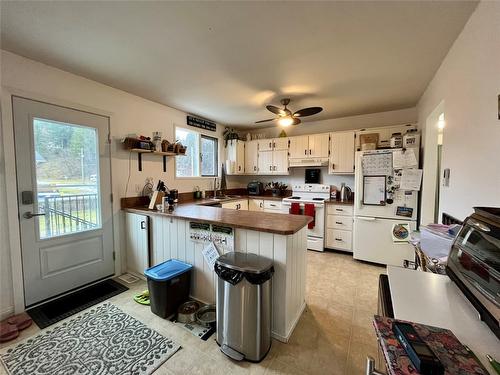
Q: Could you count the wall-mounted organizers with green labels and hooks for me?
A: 2